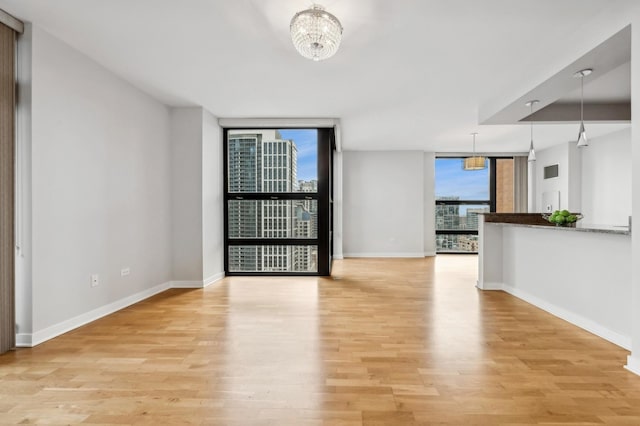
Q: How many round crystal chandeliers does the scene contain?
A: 1